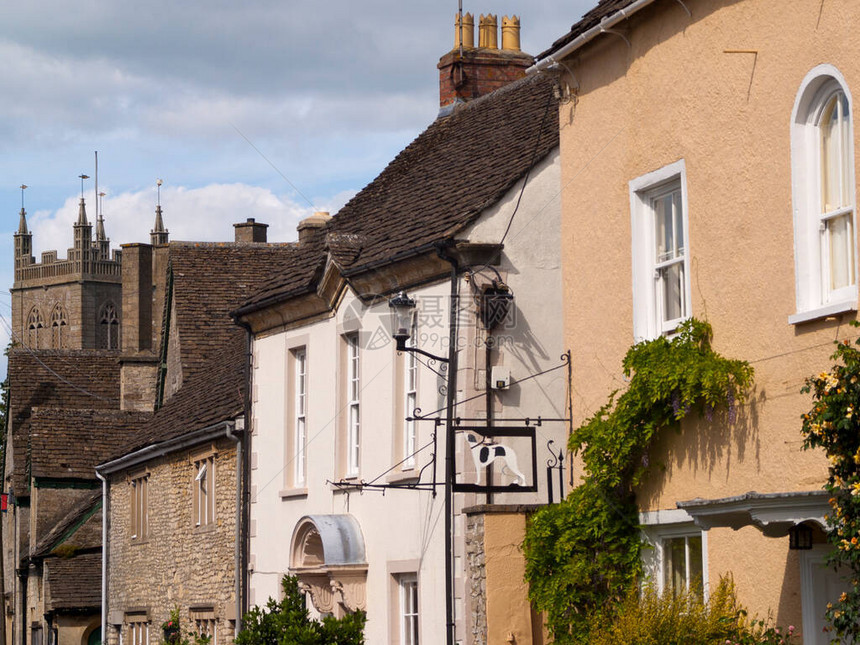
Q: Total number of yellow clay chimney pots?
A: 3